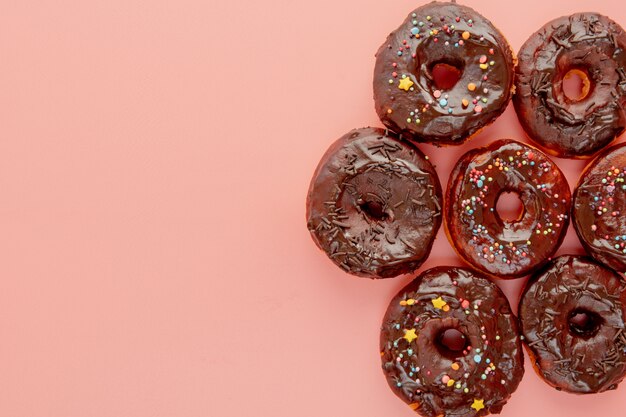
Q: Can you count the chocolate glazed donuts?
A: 7